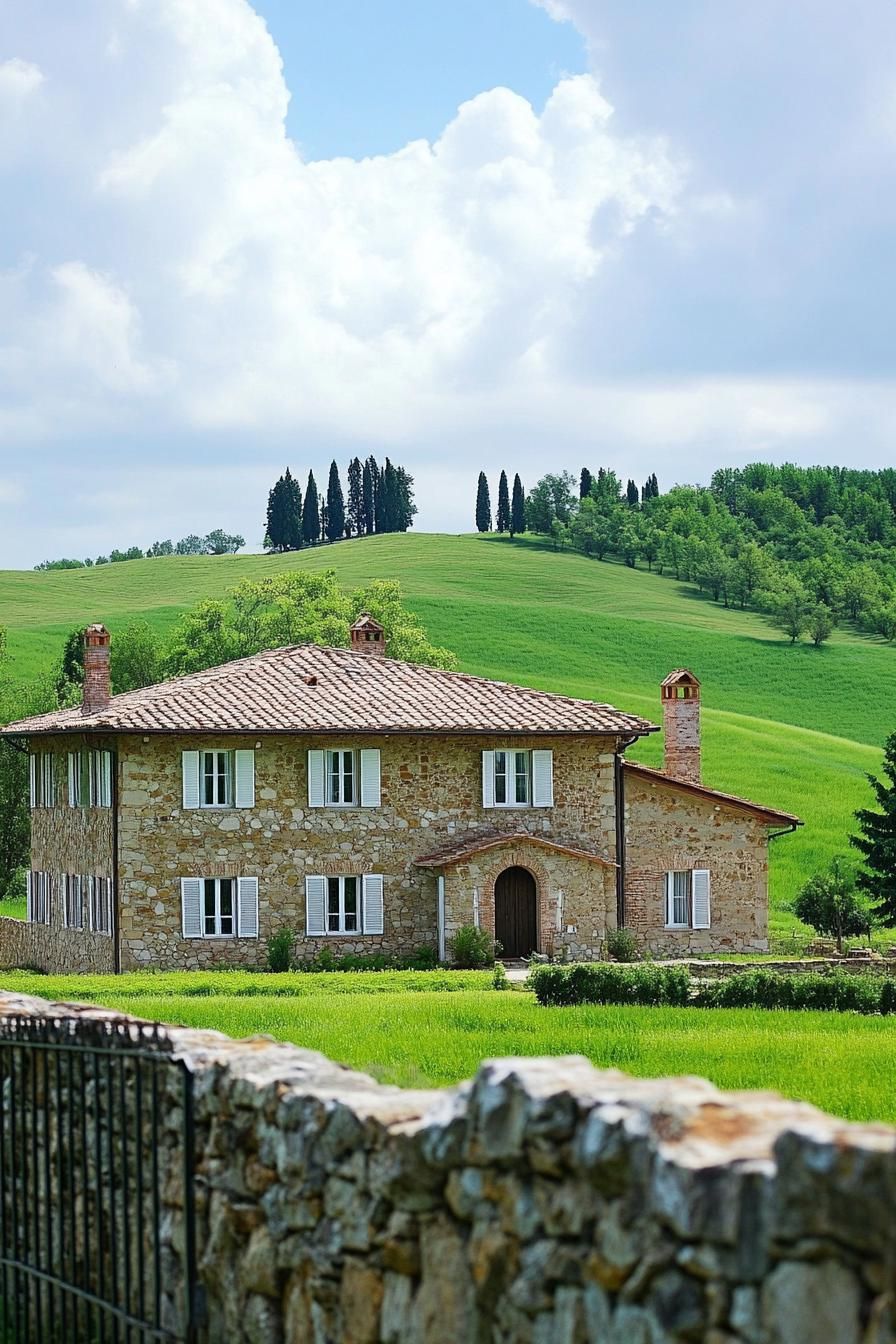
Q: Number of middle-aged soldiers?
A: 0